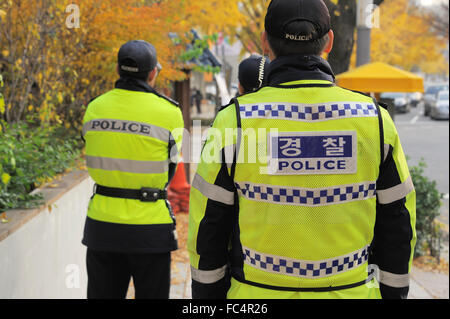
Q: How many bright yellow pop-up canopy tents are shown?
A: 1